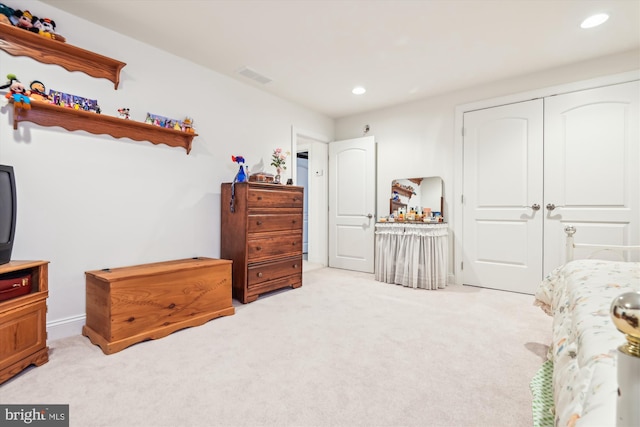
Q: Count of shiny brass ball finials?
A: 2